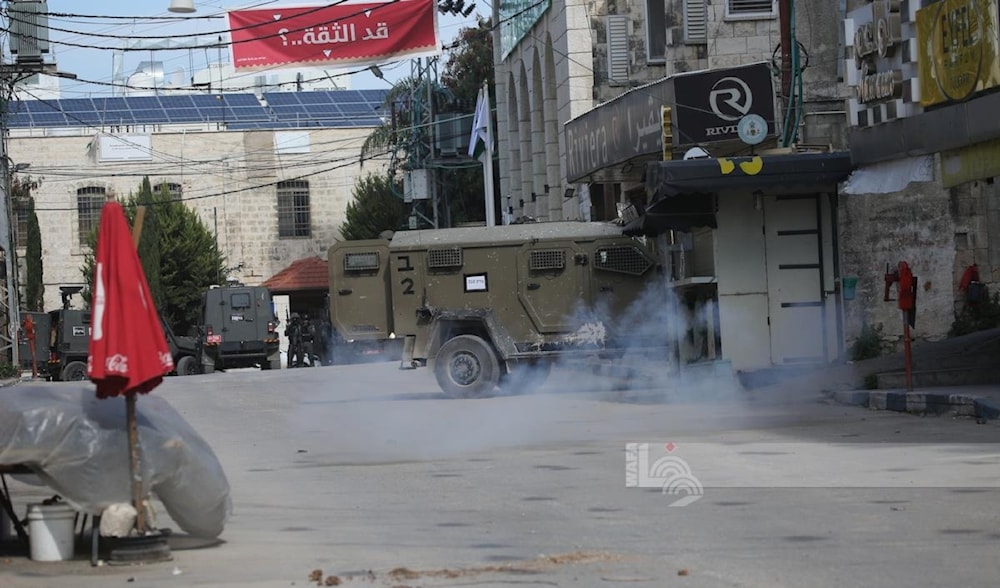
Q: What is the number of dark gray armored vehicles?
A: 2